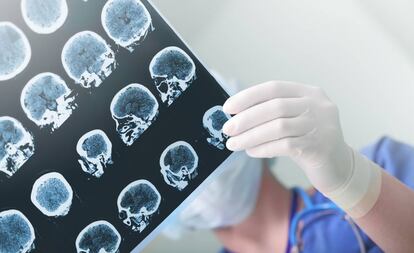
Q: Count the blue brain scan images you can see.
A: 15